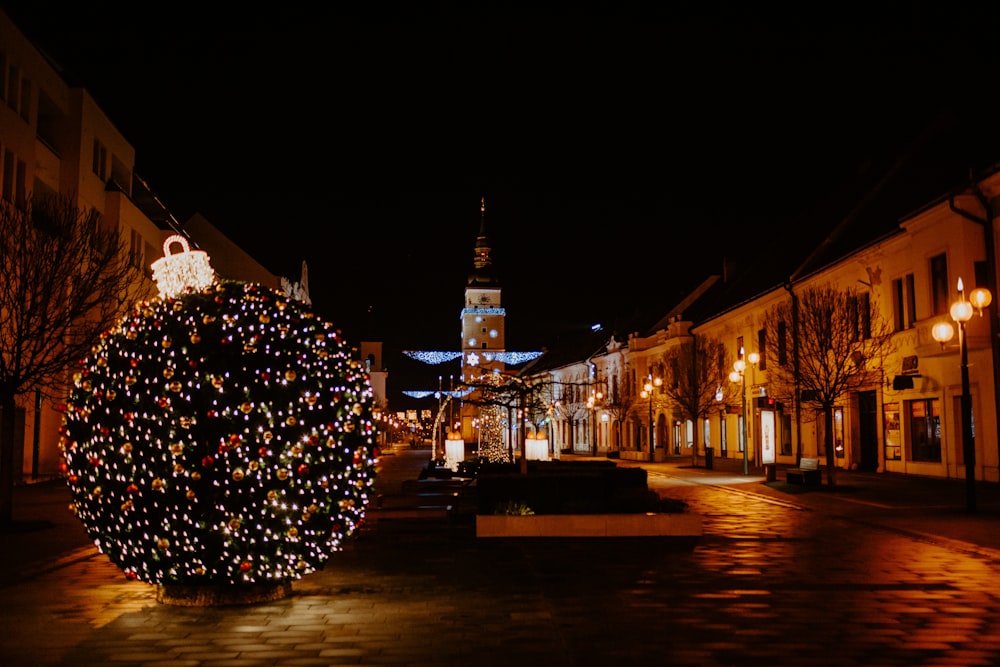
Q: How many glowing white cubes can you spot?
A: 2